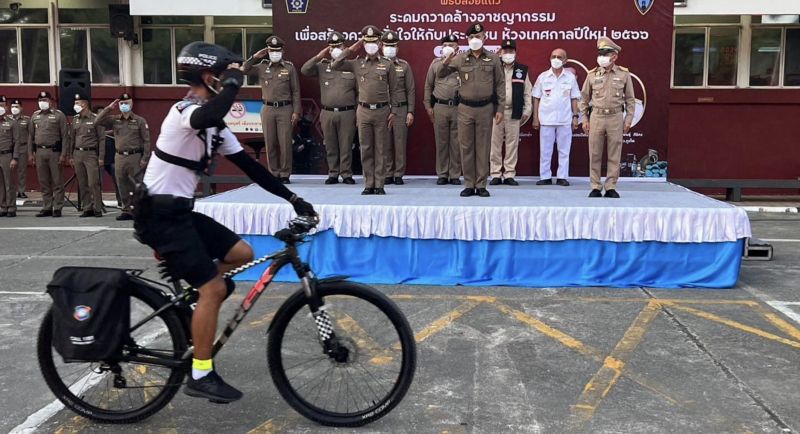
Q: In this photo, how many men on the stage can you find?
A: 9